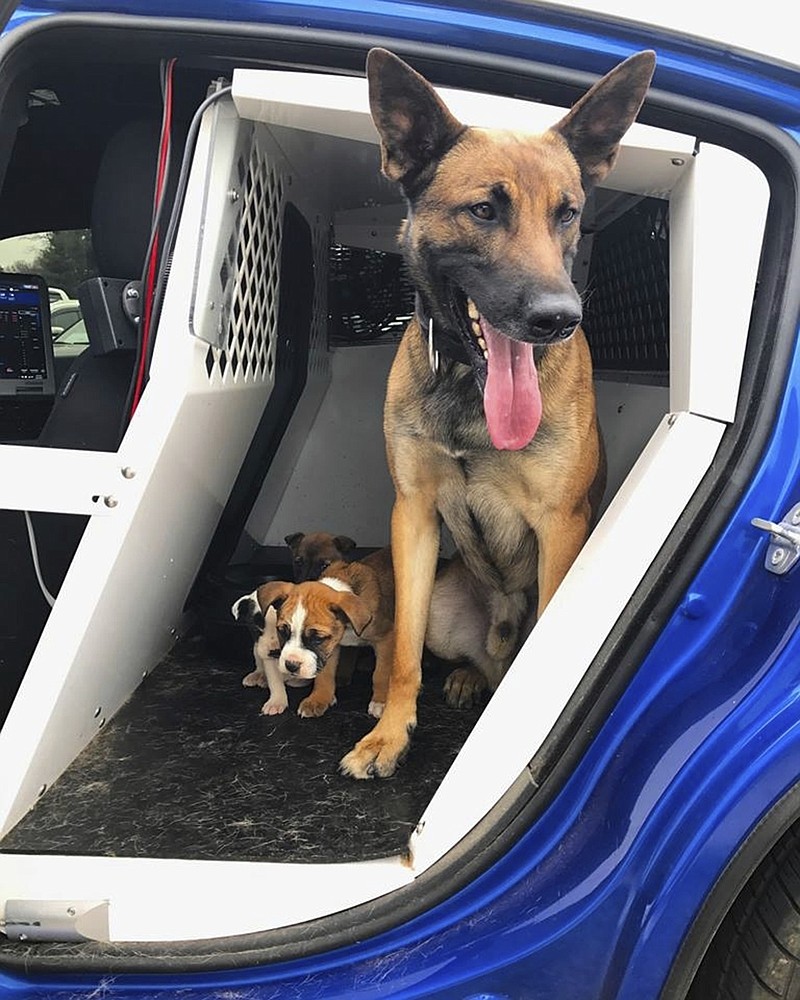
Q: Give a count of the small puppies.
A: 3